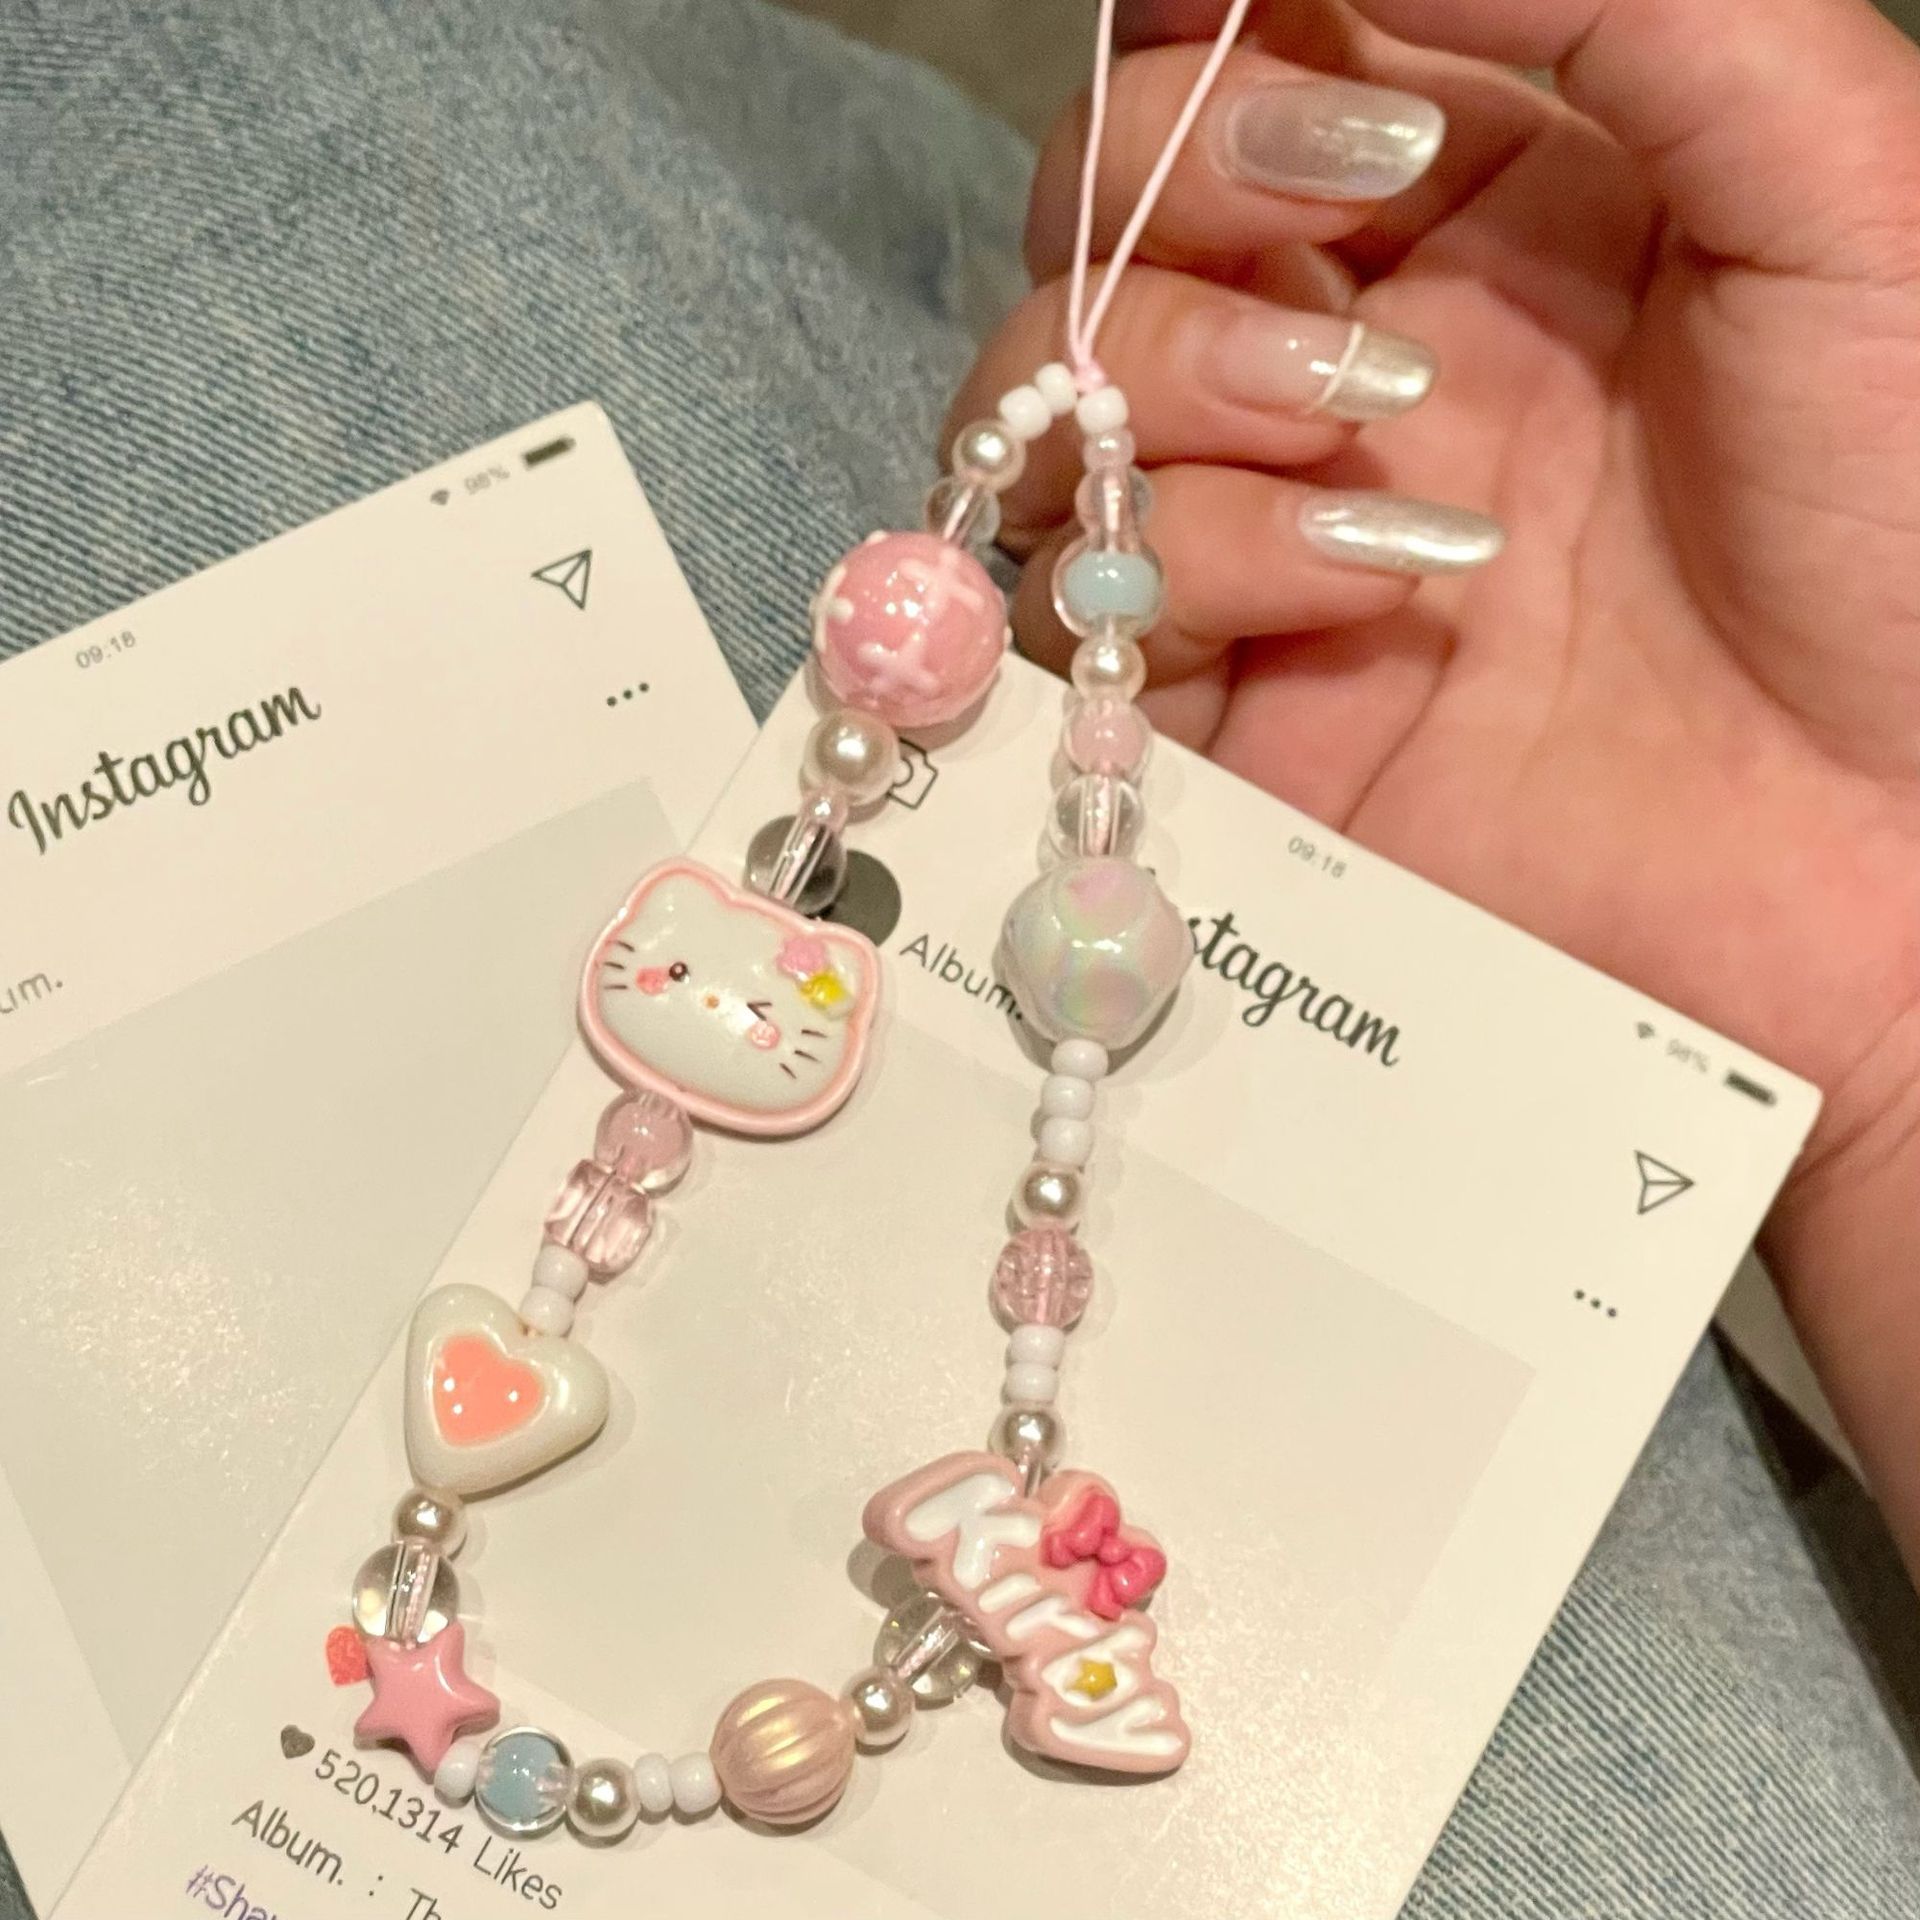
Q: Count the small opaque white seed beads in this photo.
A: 13